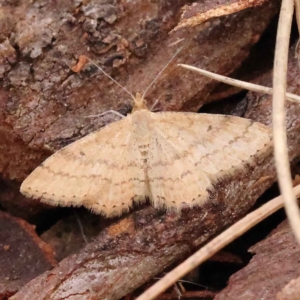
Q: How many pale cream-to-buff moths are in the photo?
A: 1